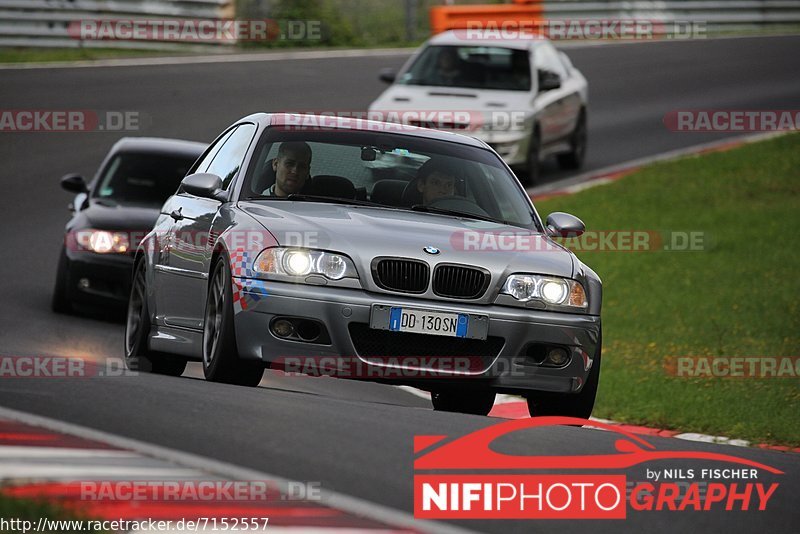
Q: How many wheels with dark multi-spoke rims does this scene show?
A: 2